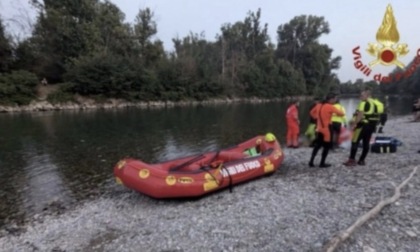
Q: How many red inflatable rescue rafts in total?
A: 1